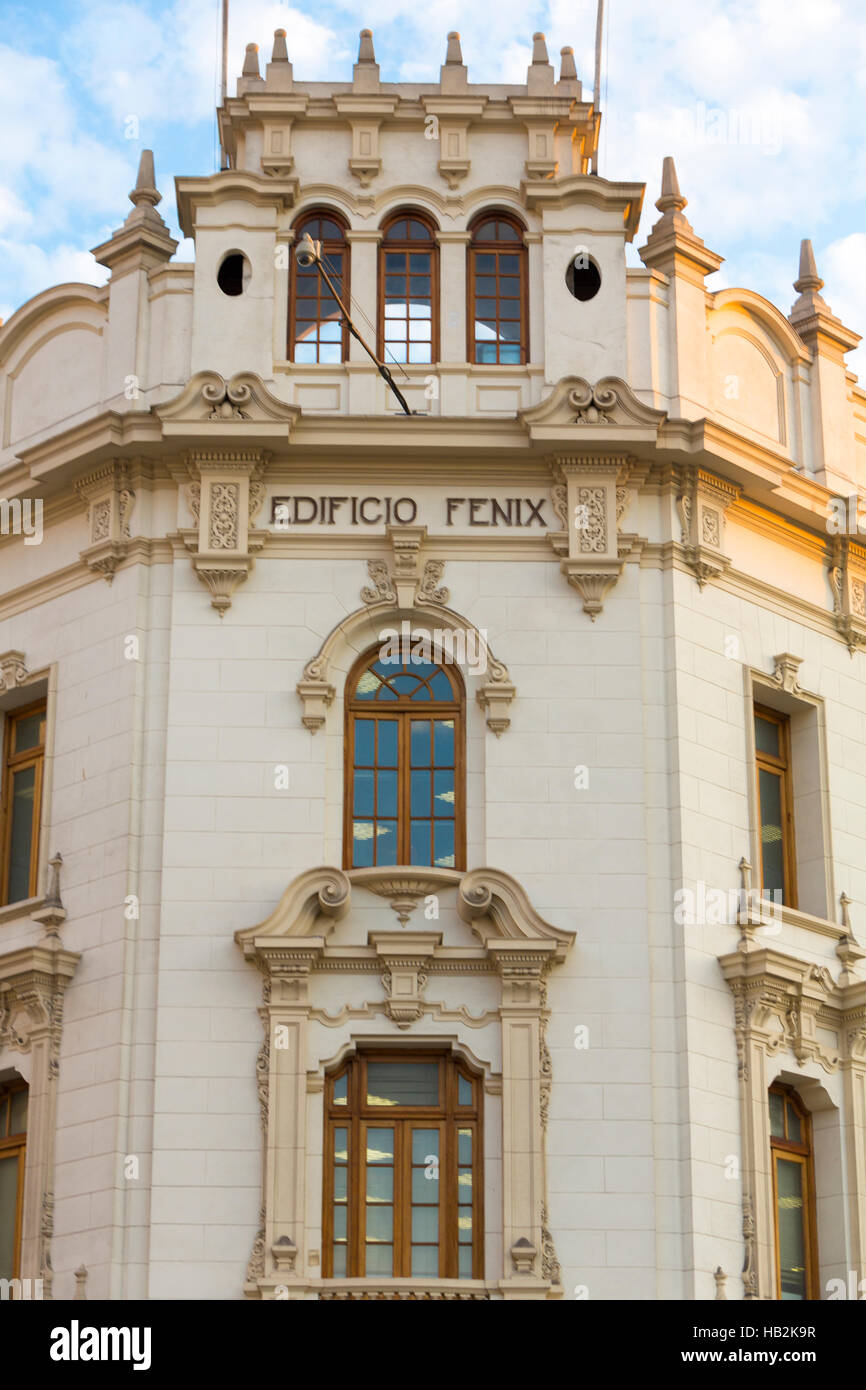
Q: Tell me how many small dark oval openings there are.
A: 2